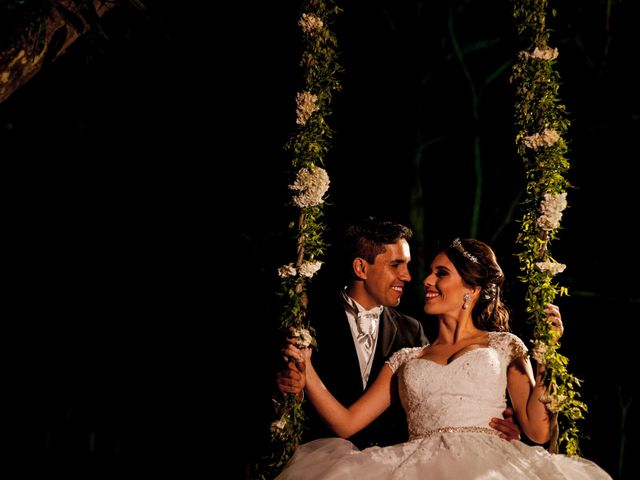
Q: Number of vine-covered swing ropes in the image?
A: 2